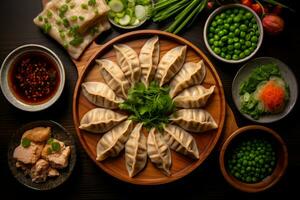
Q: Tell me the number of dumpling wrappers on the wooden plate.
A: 13